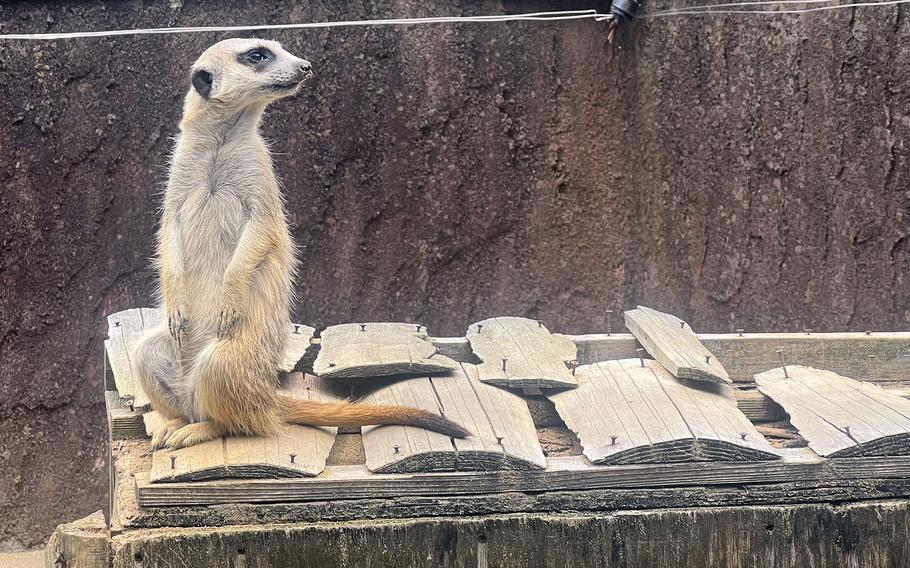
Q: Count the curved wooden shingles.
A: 9